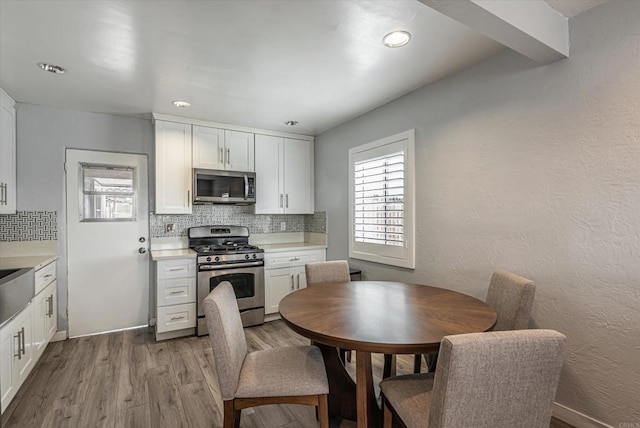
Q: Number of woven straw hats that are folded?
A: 0